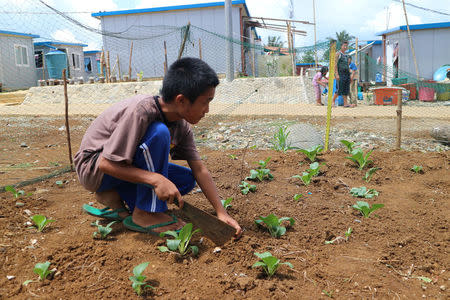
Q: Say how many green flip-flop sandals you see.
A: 2